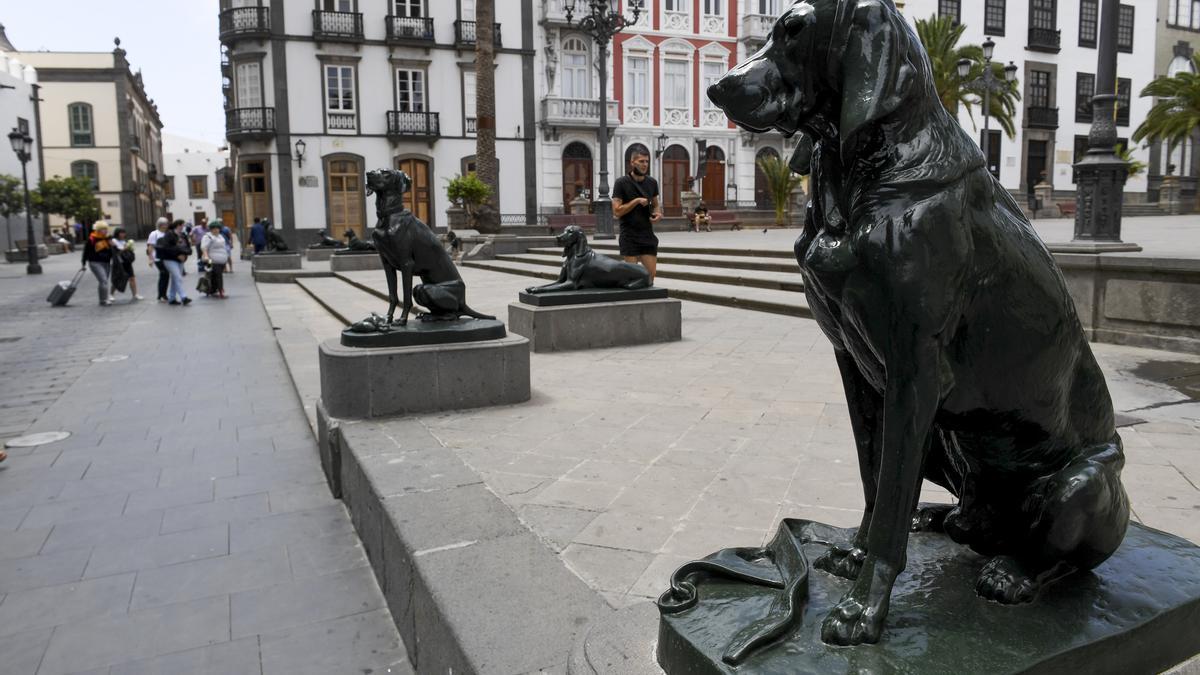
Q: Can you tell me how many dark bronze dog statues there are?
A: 6